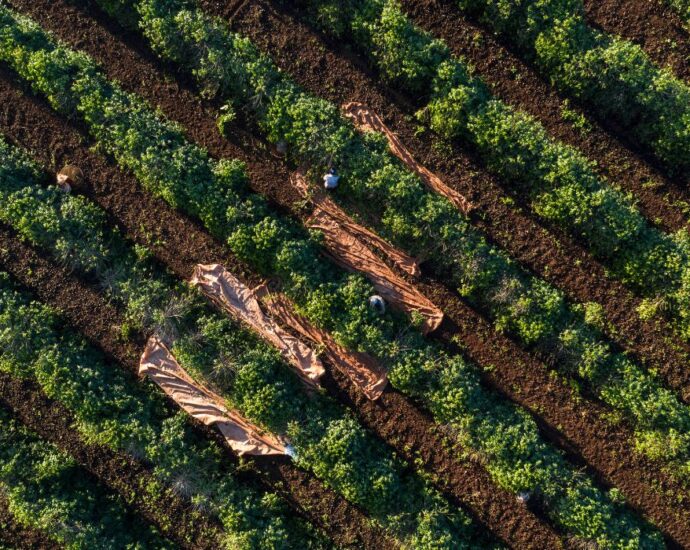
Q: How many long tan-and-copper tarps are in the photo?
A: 6